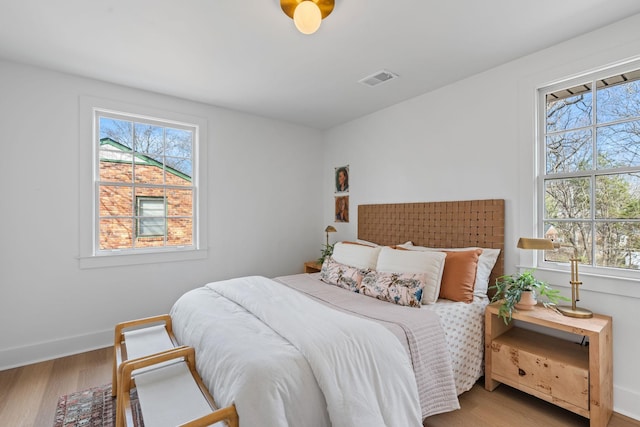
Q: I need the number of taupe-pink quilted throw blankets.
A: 1